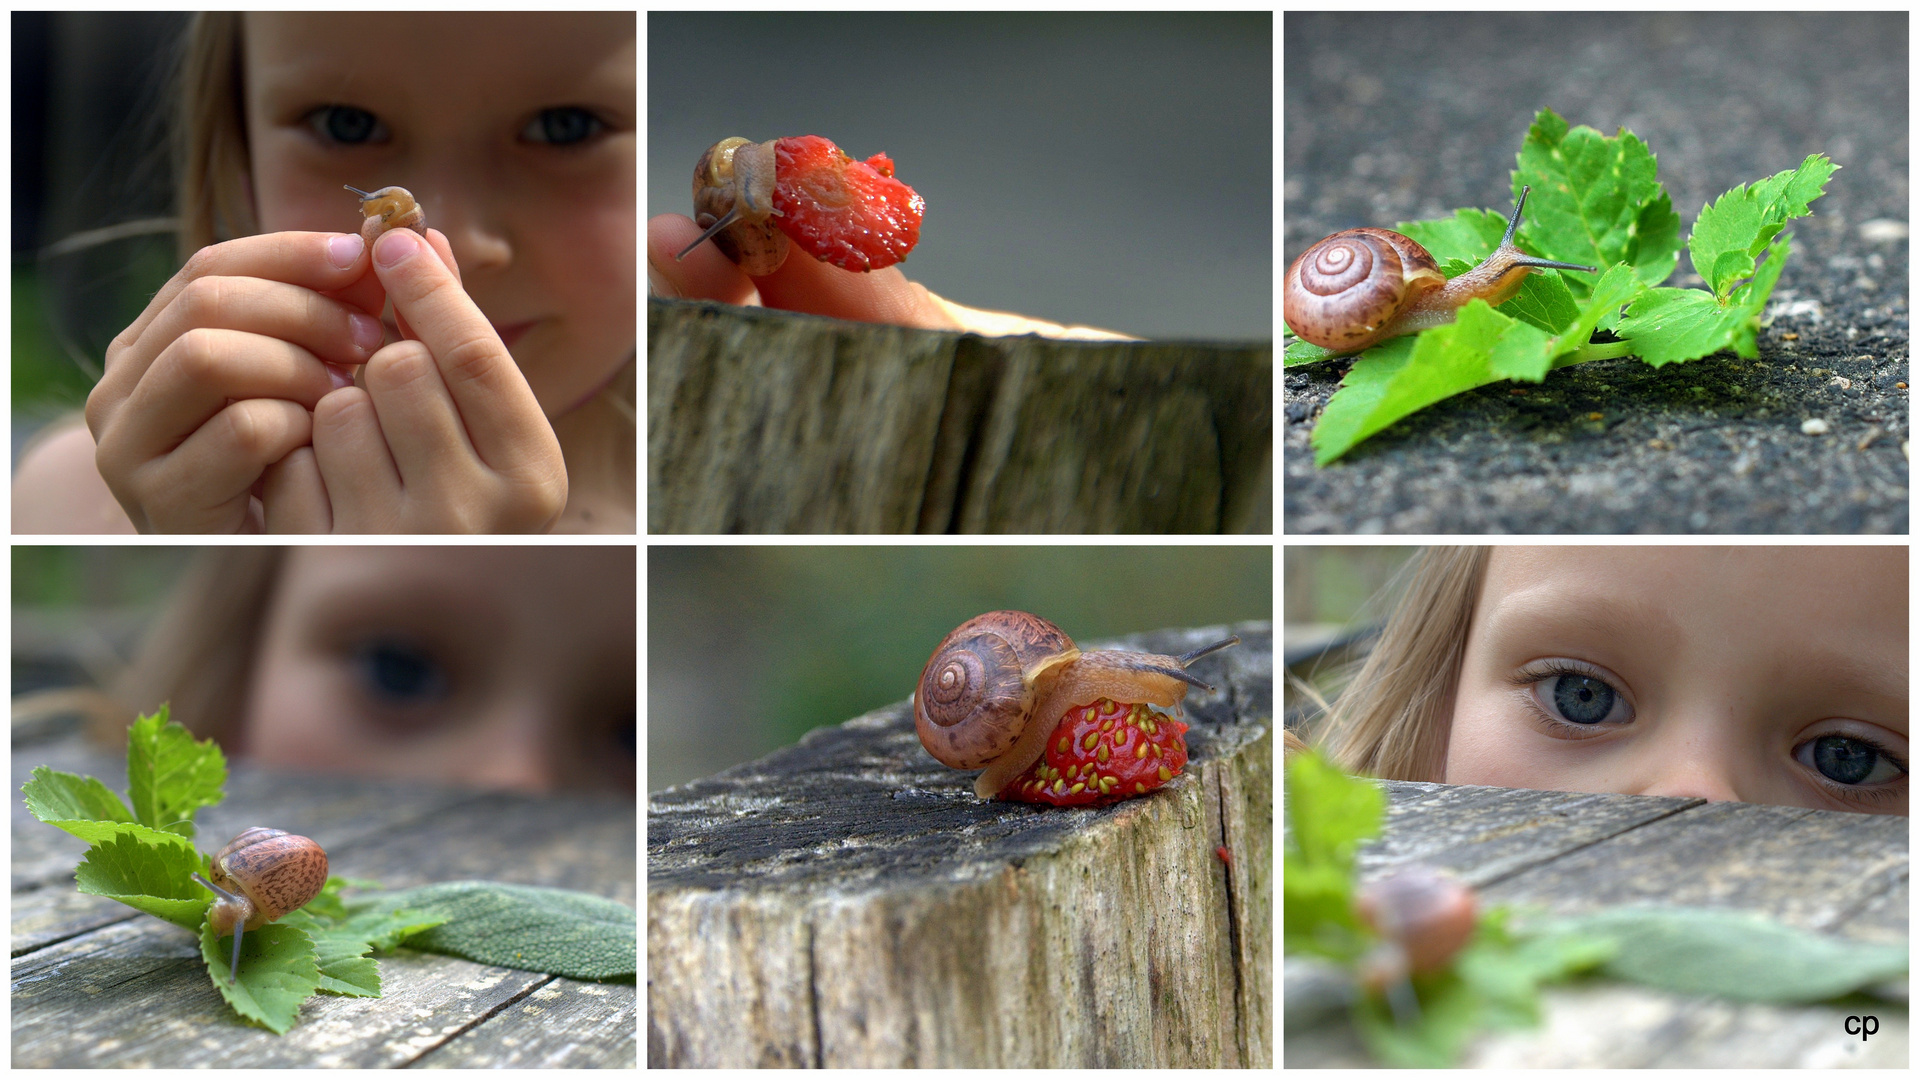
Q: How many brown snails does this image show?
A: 6